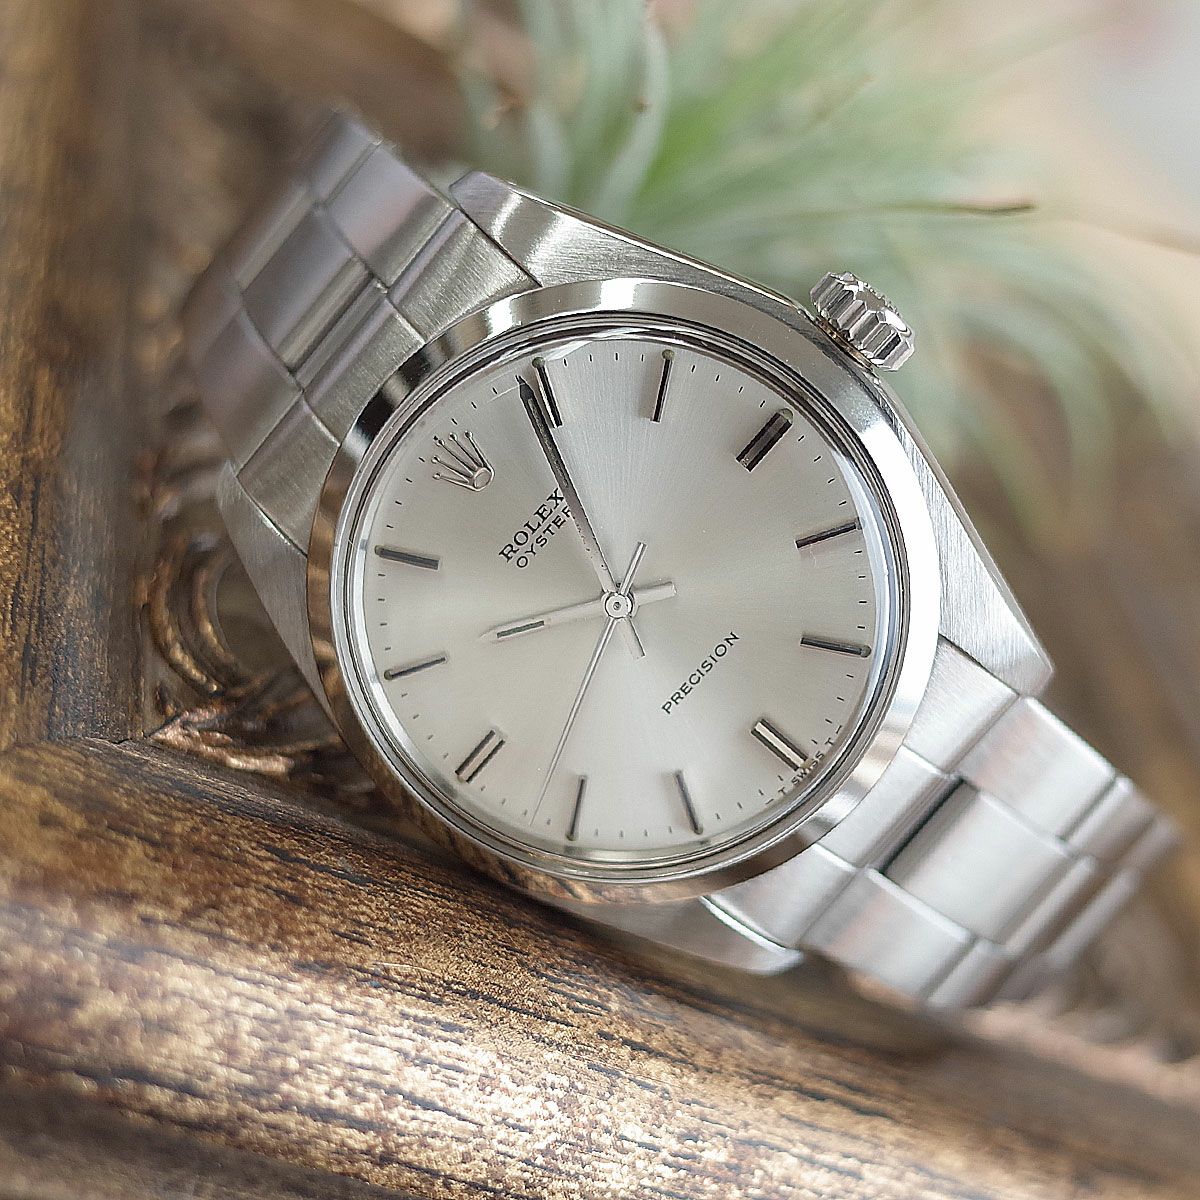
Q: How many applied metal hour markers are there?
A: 11